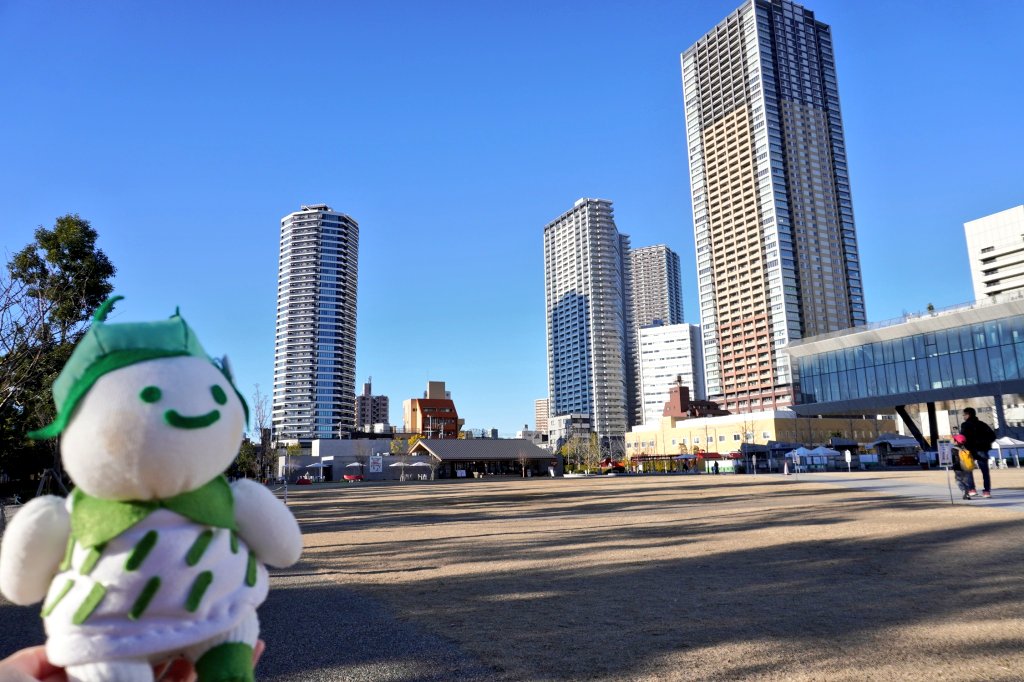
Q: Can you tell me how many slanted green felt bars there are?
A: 10